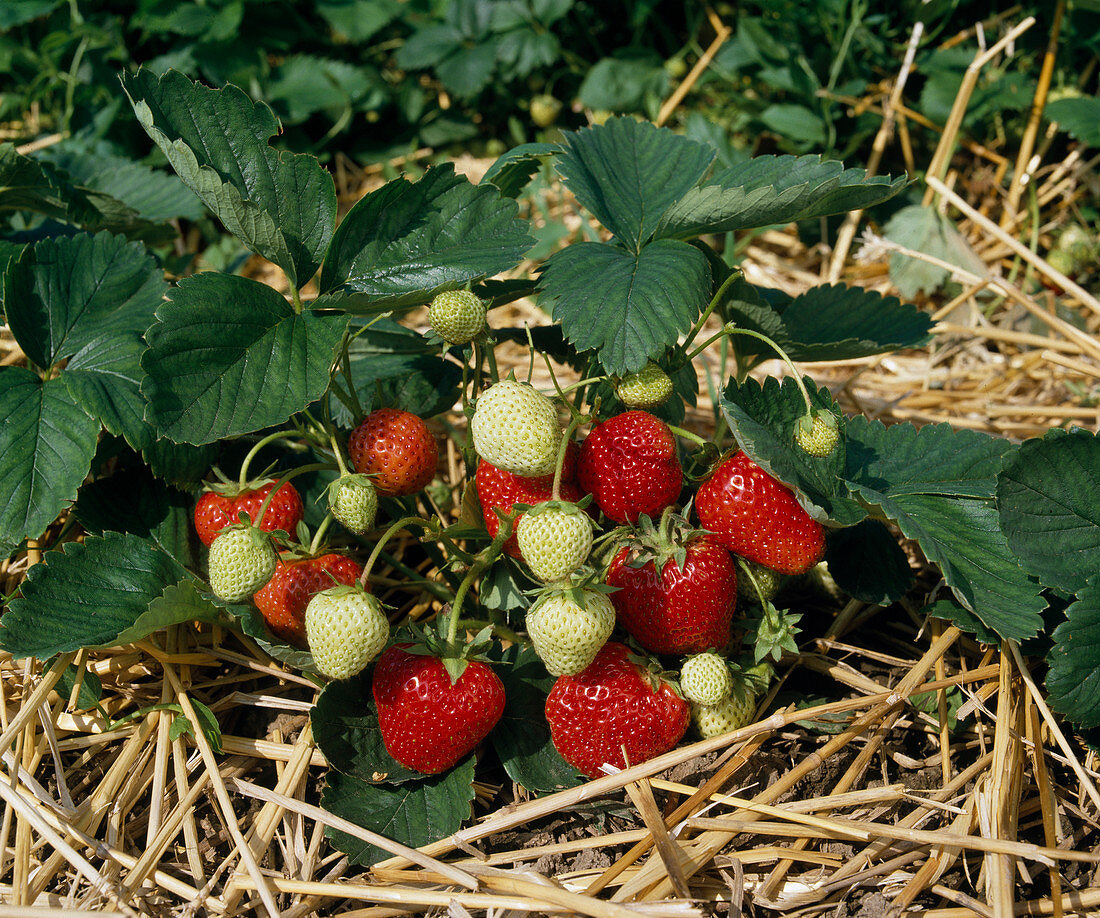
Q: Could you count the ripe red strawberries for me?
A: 9